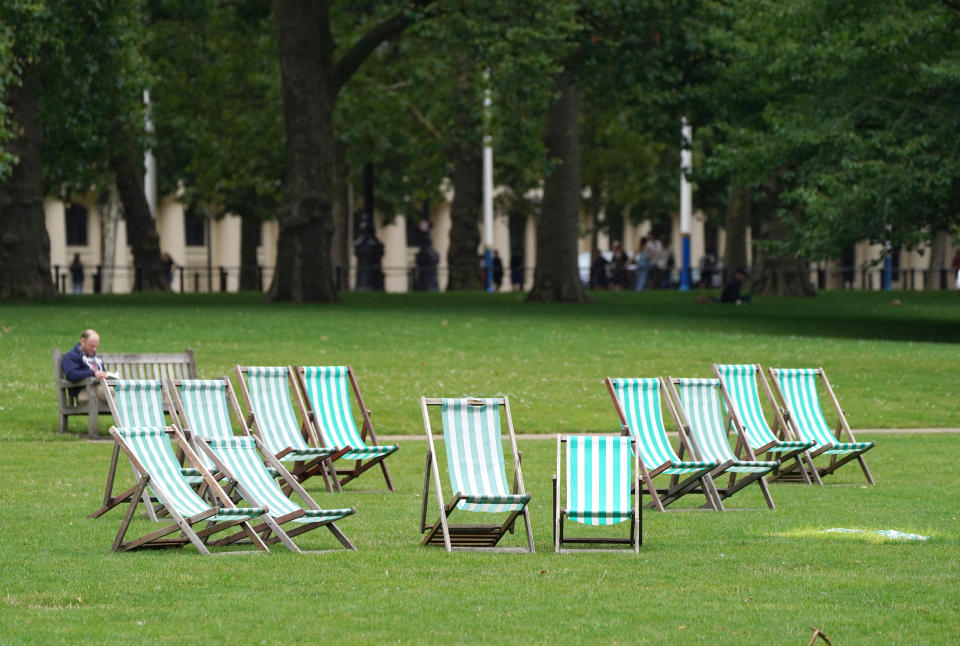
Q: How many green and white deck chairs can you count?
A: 12